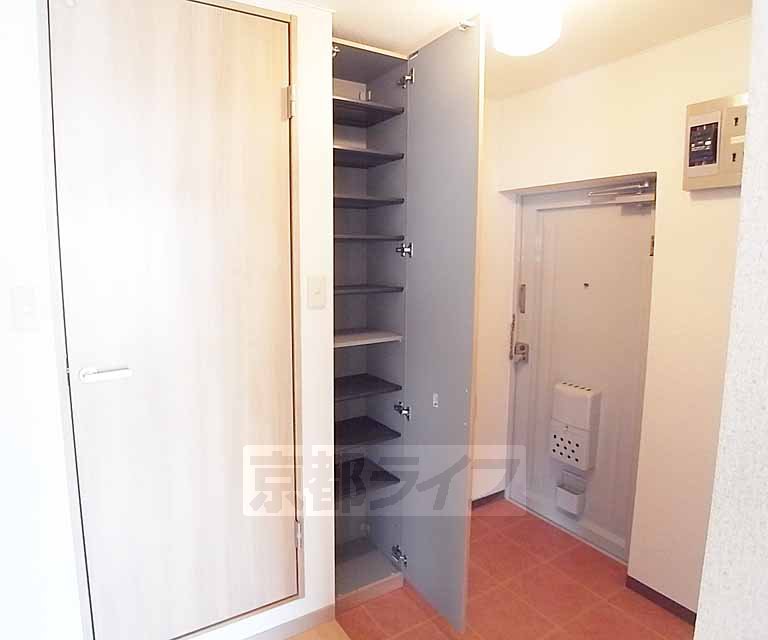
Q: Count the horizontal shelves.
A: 9